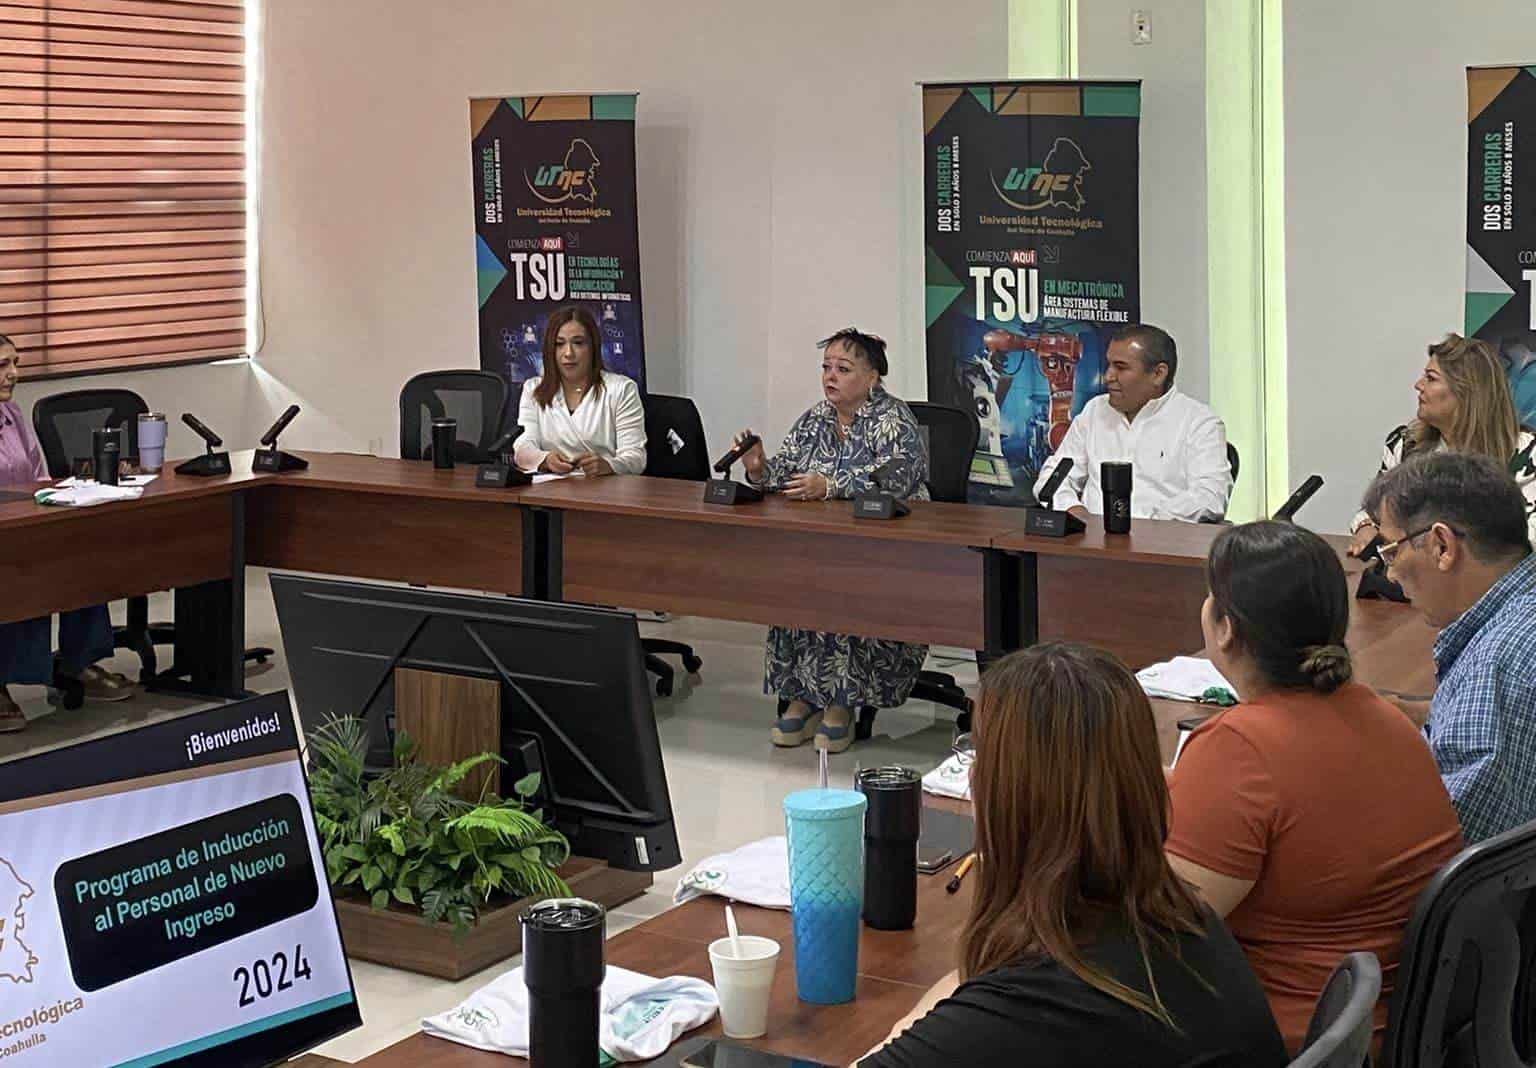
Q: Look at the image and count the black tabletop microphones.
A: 8